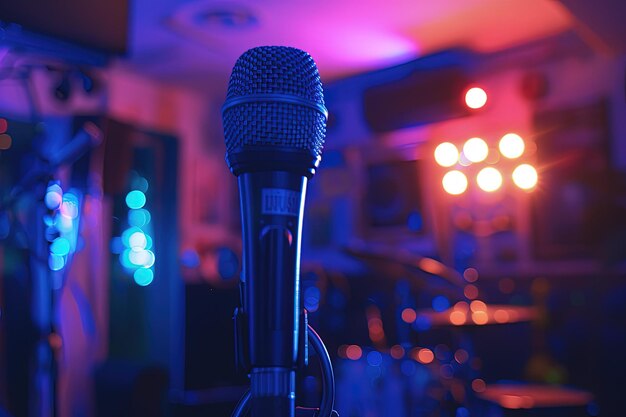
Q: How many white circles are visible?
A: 7